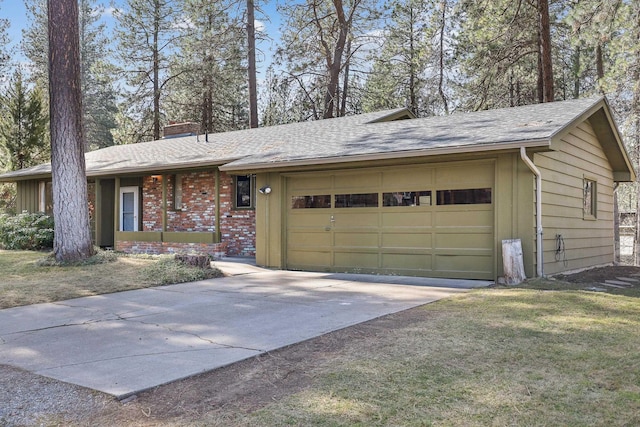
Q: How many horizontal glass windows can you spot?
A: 4